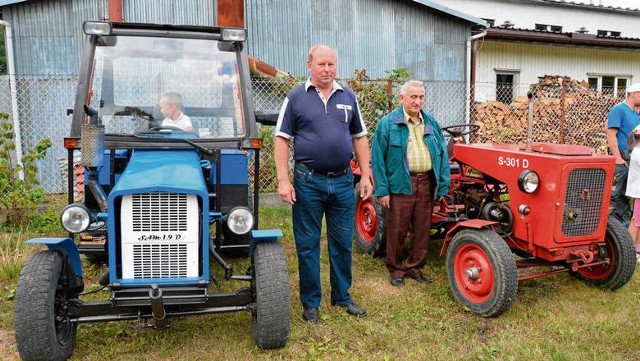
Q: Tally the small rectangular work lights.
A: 2